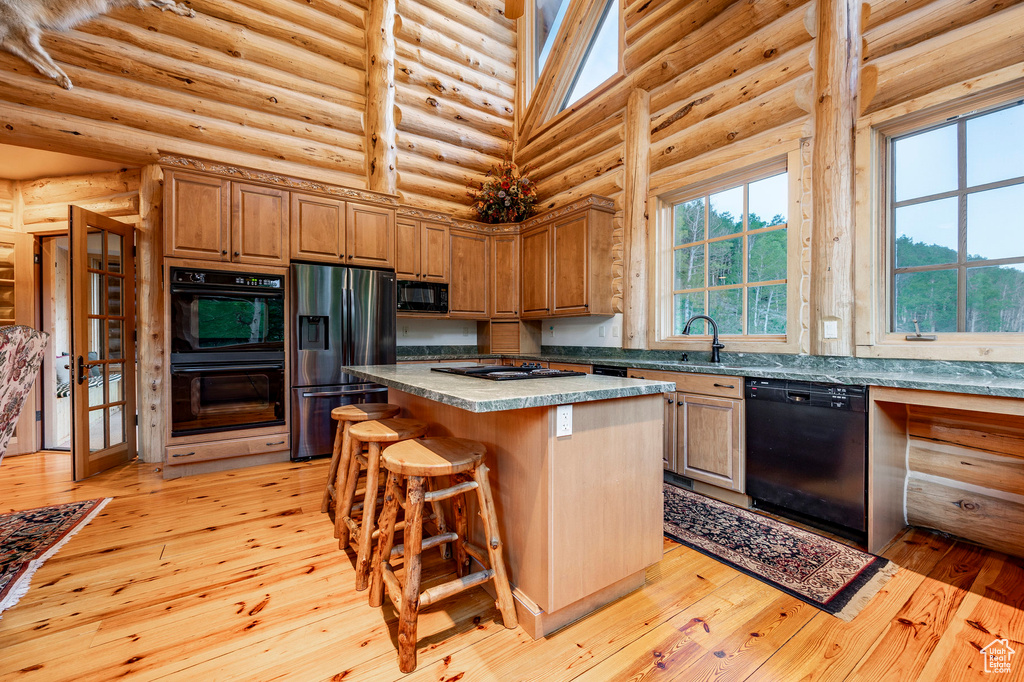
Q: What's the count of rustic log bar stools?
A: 3